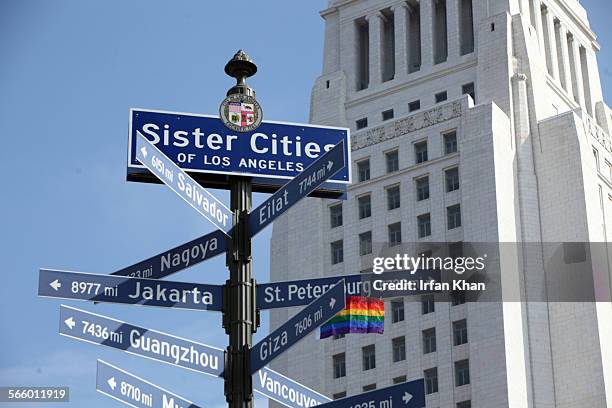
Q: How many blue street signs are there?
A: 11